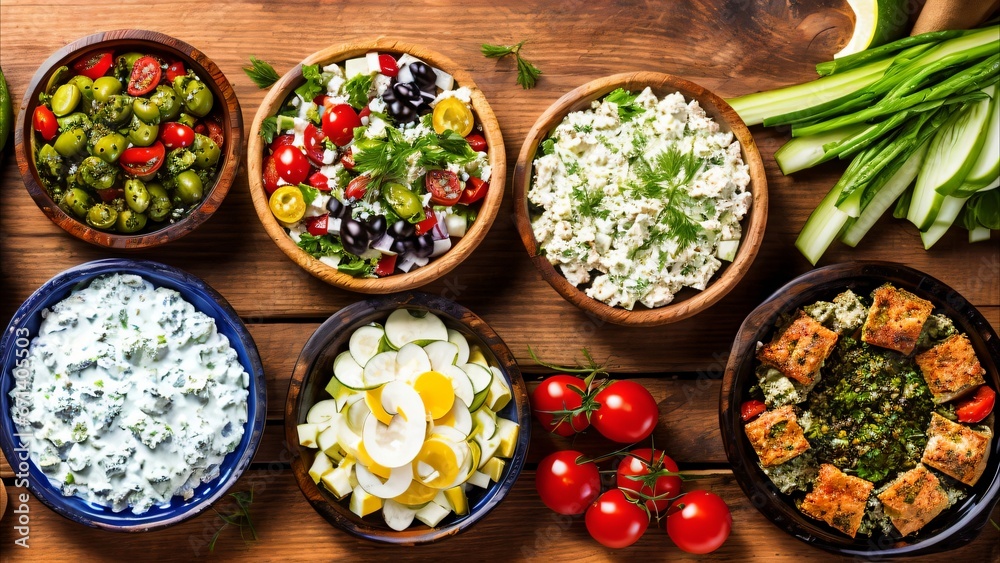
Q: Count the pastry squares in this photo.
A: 7